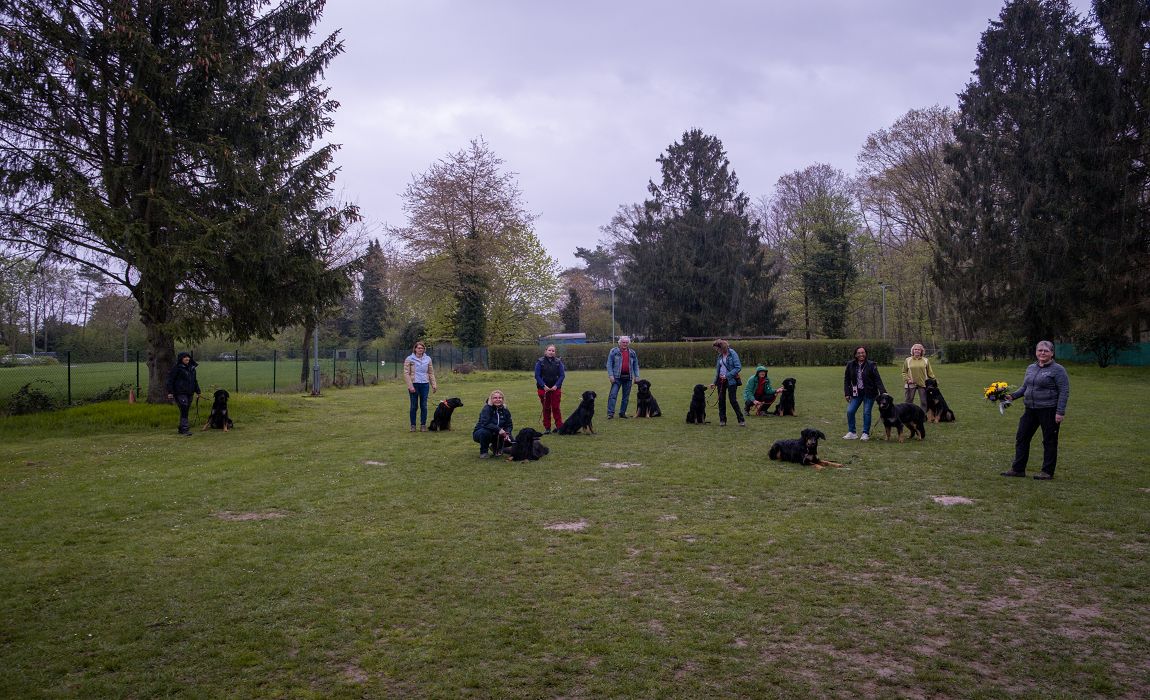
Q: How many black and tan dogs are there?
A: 10